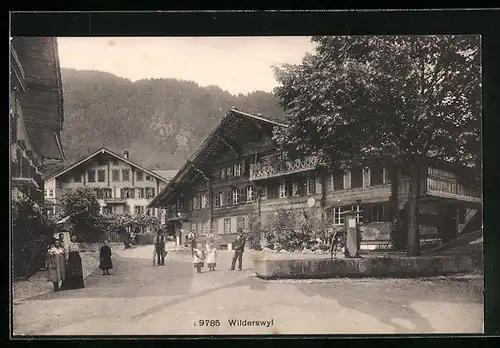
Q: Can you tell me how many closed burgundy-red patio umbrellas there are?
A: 0